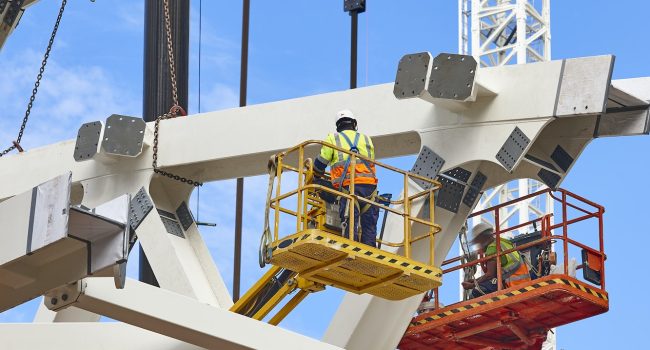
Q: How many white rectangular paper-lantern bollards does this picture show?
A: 0